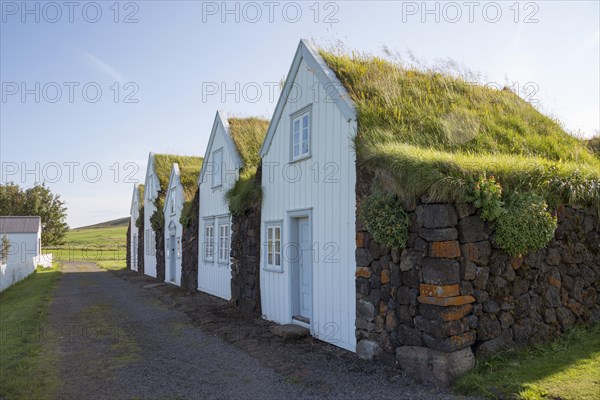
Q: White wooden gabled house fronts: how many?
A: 5